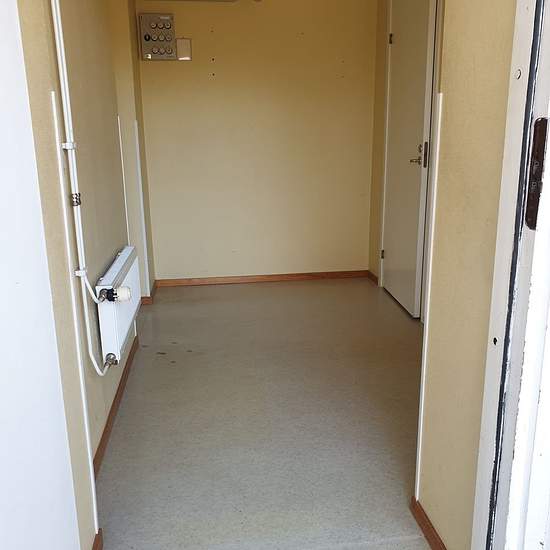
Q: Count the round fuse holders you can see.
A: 9